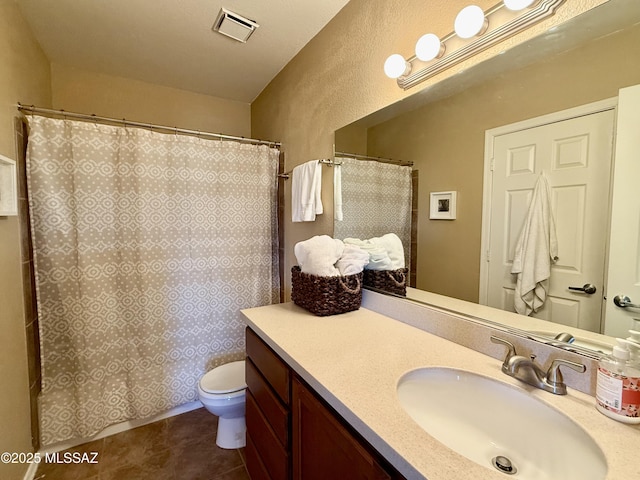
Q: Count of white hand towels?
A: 1